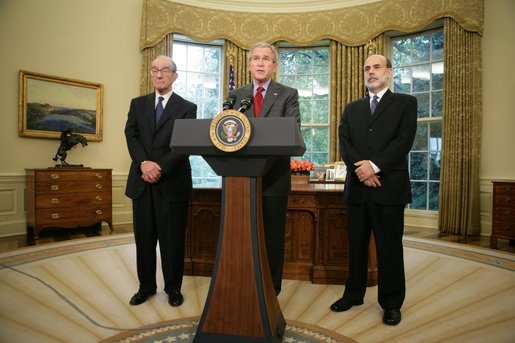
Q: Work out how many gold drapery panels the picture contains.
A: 4